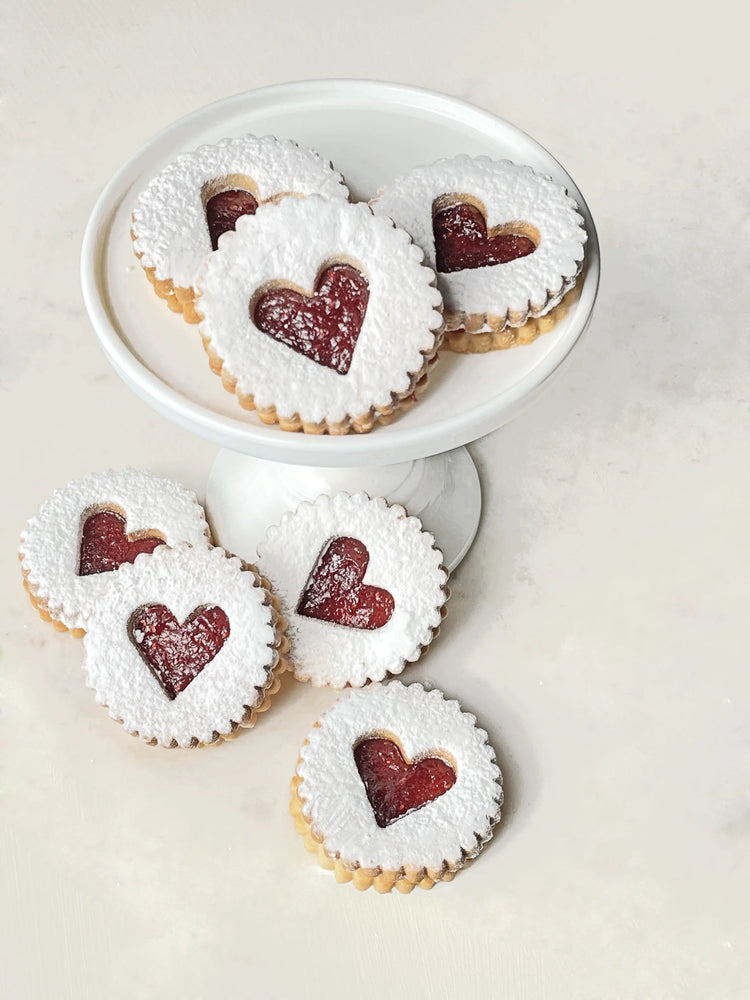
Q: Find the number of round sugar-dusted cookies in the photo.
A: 7